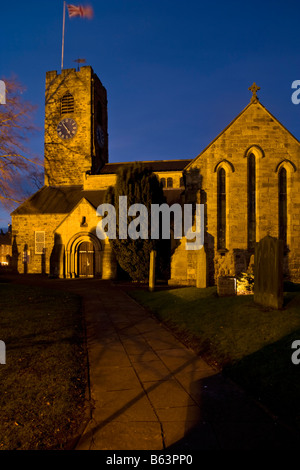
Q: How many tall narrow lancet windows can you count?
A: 3